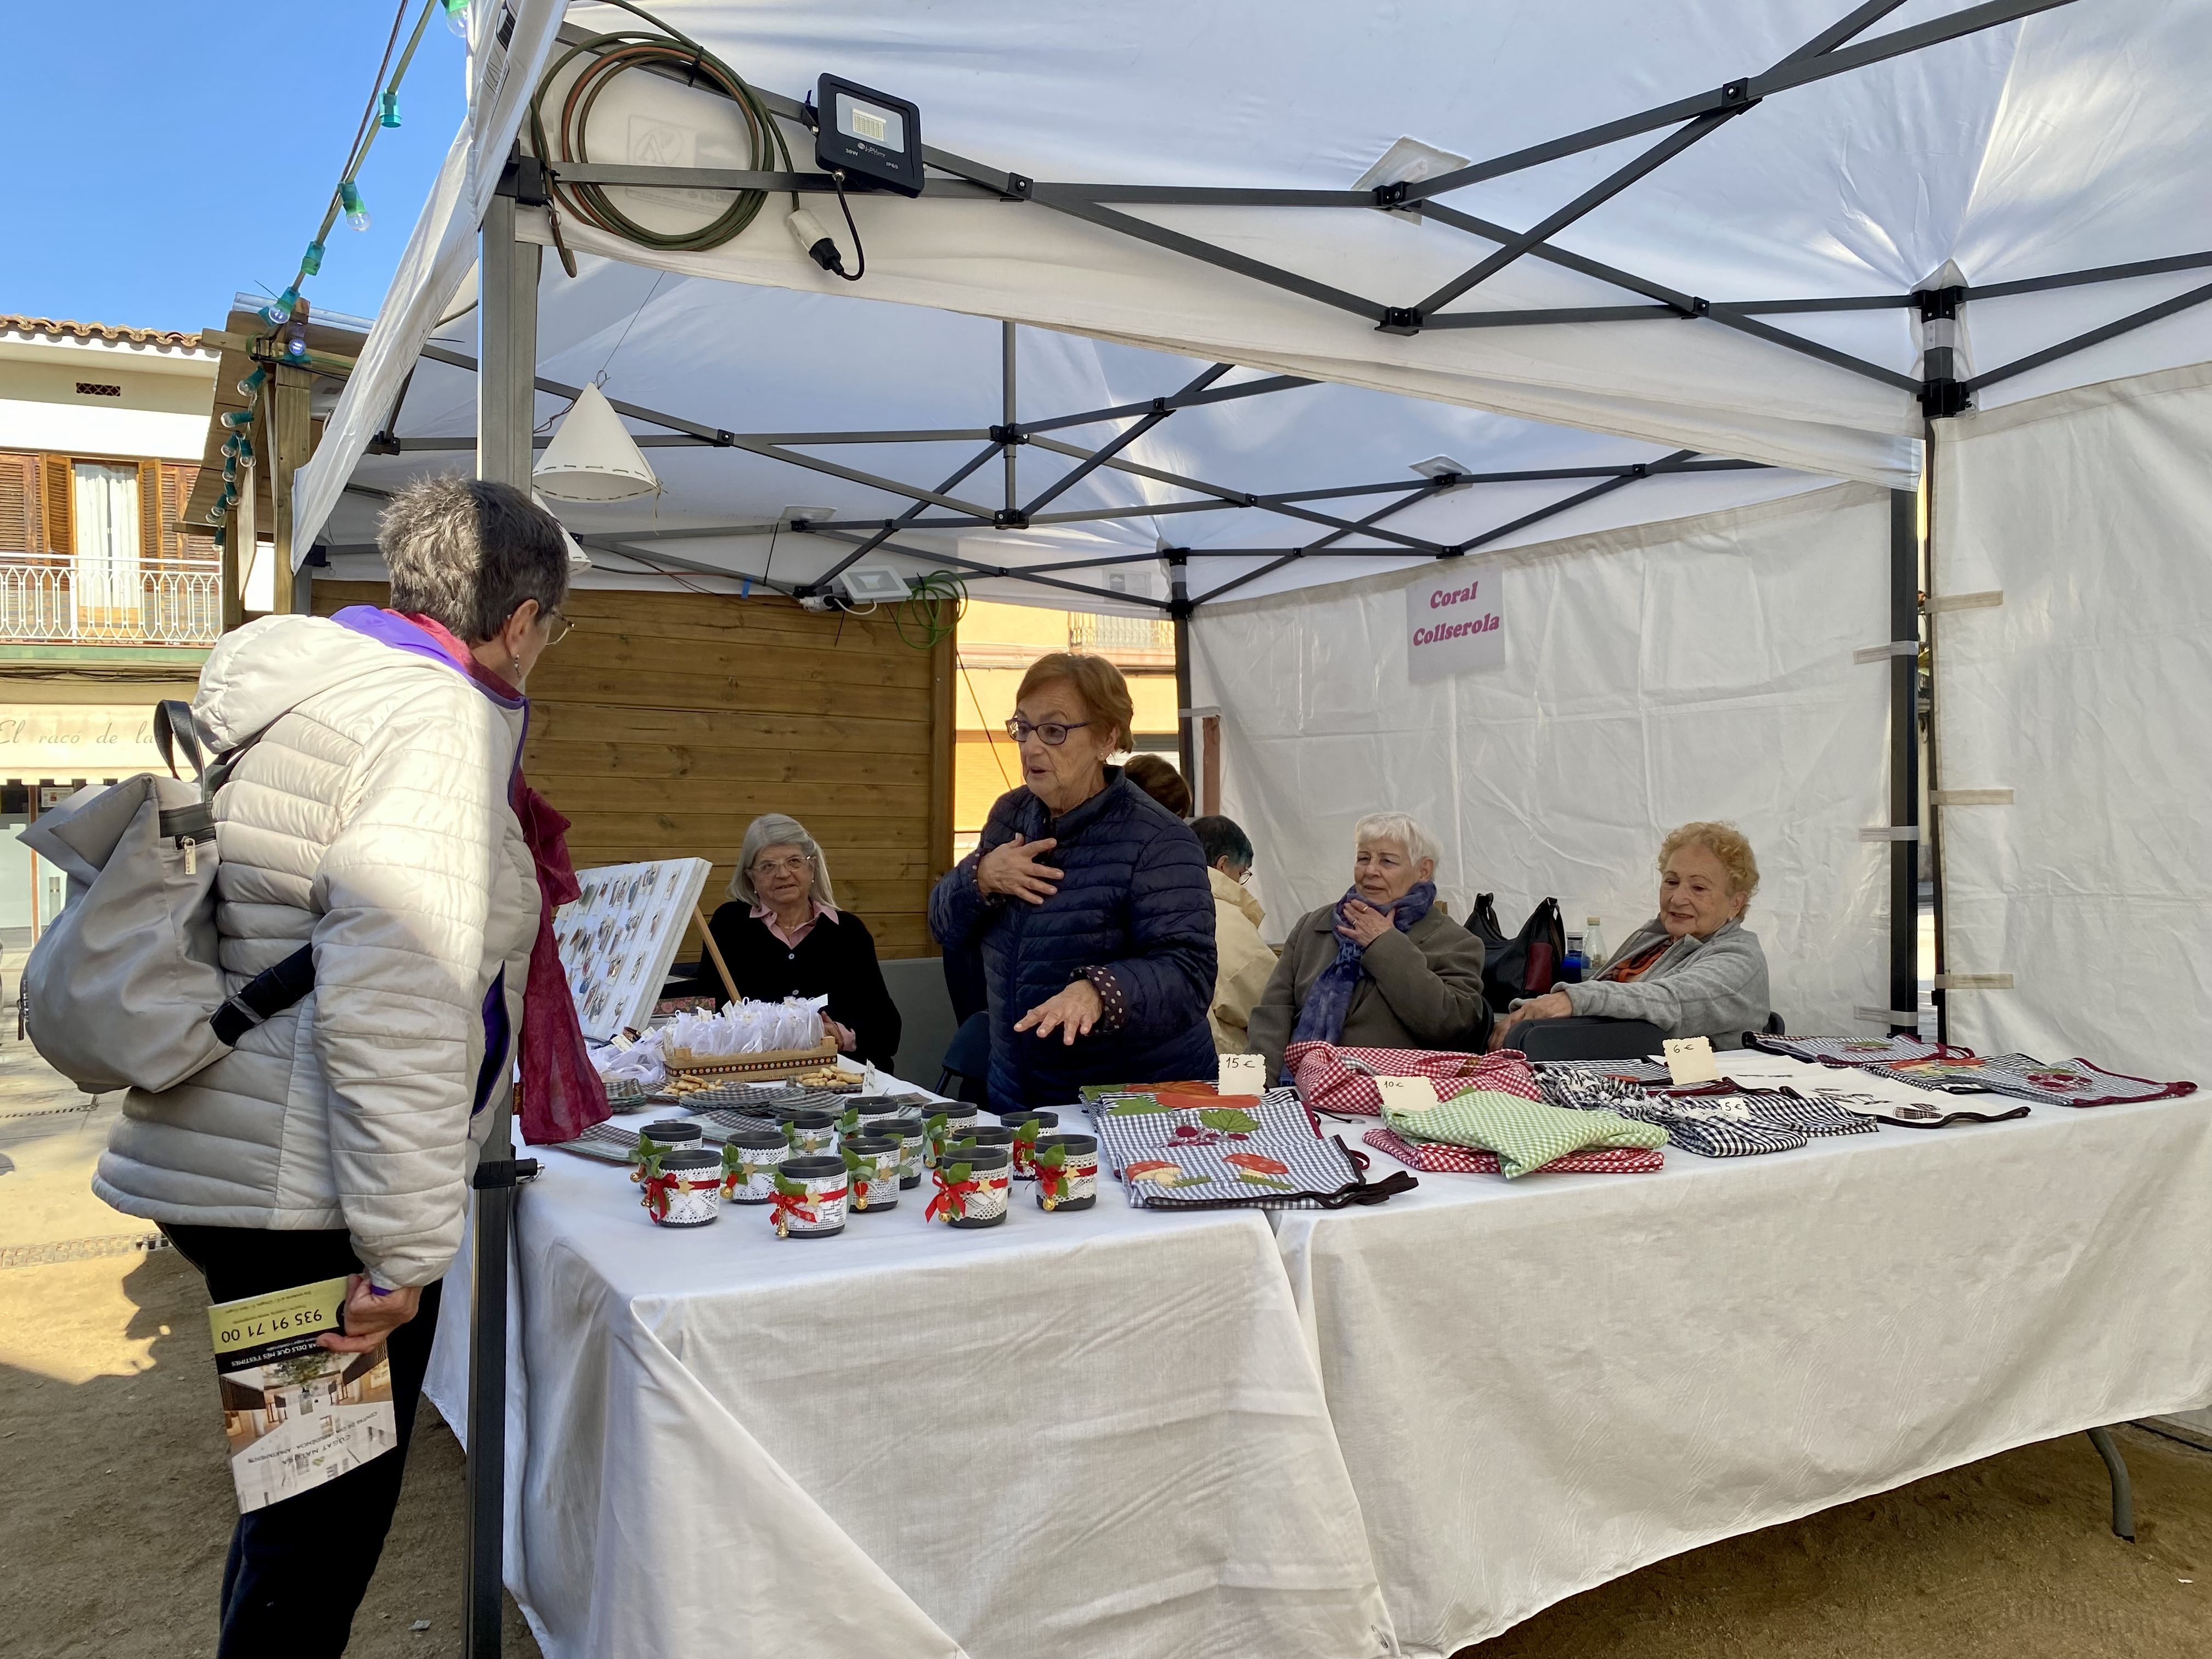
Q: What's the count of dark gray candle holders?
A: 13